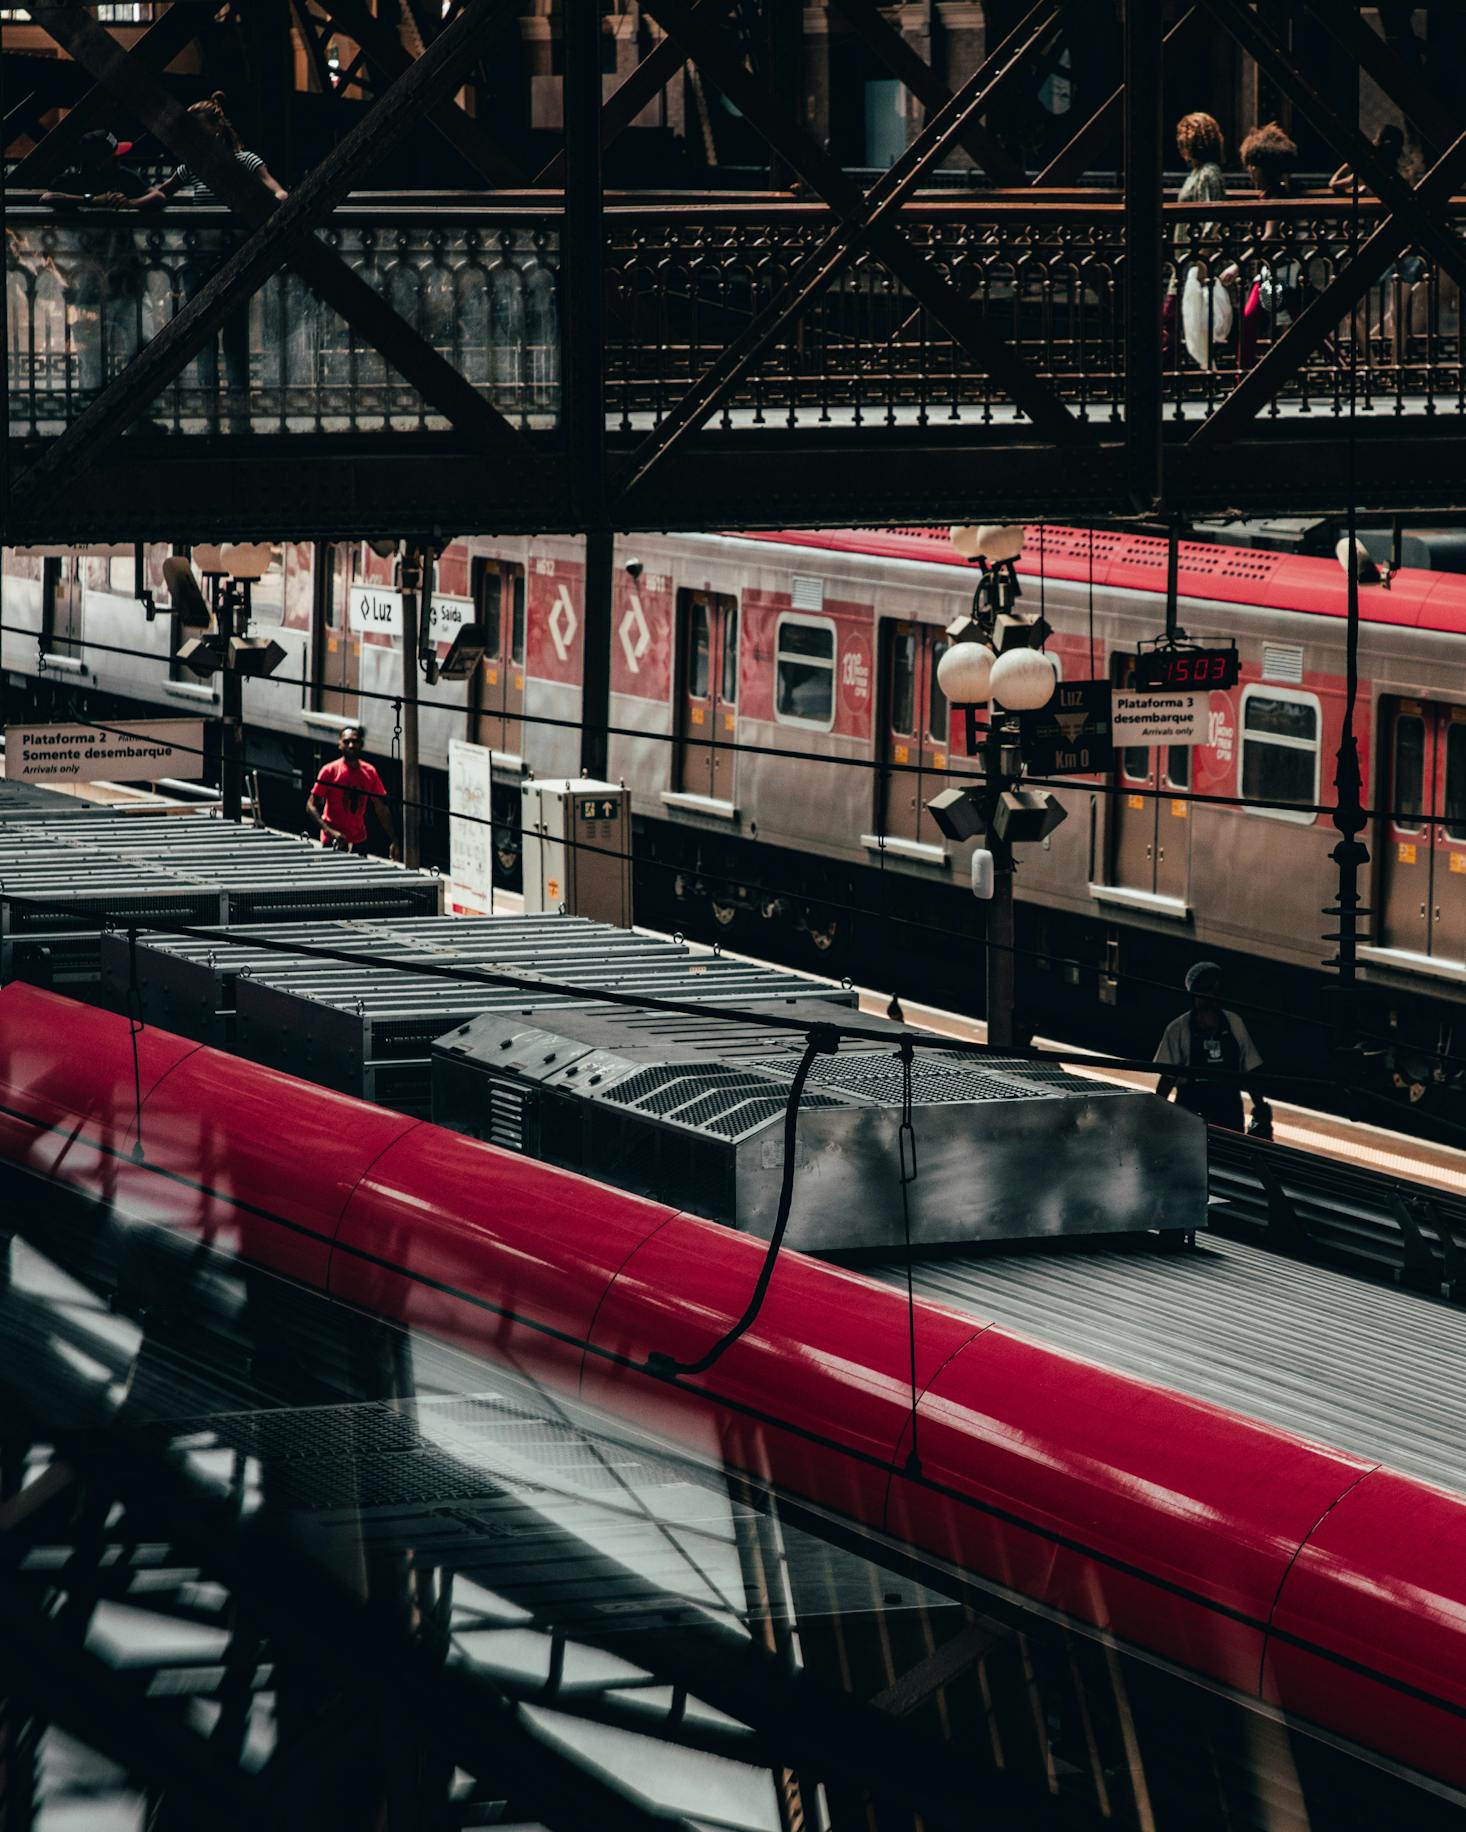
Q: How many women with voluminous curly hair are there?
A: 2